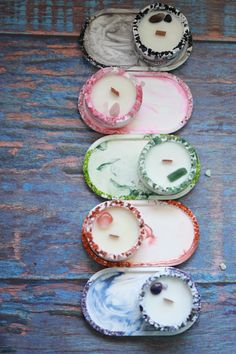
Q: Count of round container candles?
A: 5